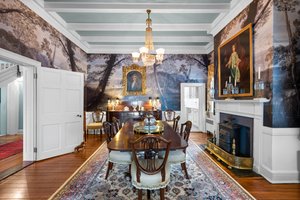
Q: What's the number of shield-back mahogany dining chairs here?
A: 7